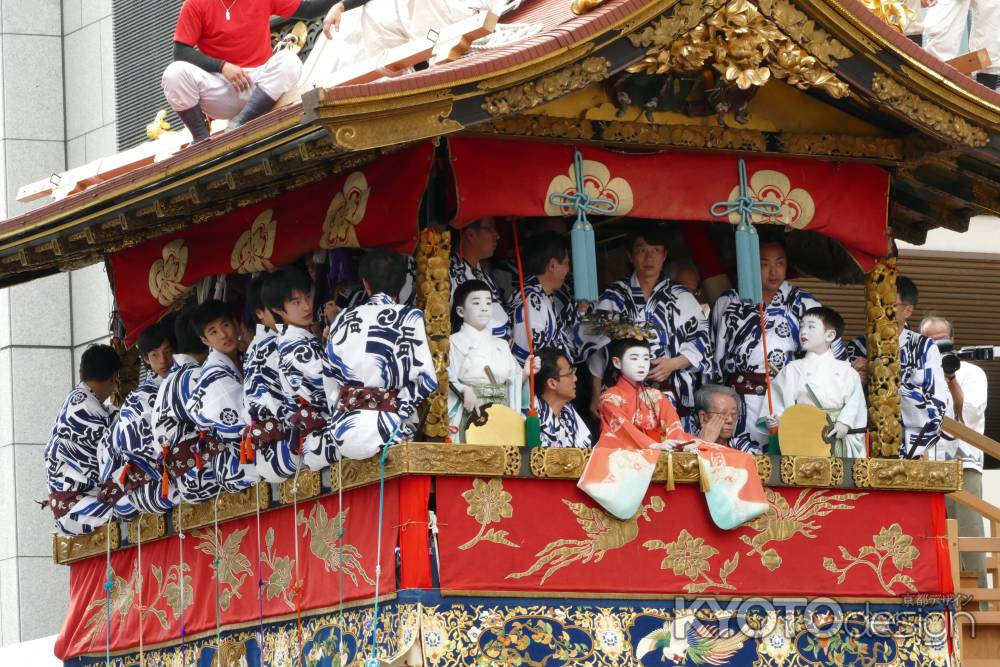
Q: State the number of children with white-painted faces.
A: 3